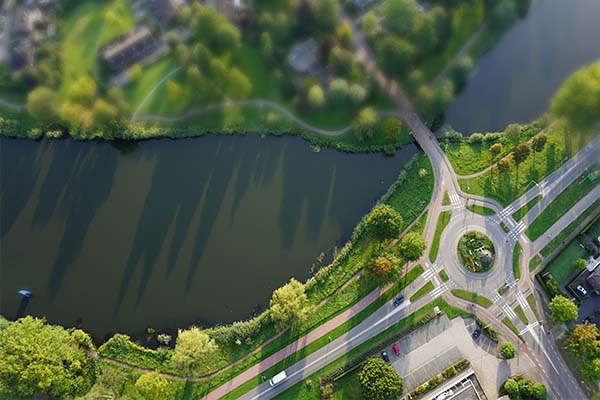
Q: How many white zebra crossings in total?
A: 7